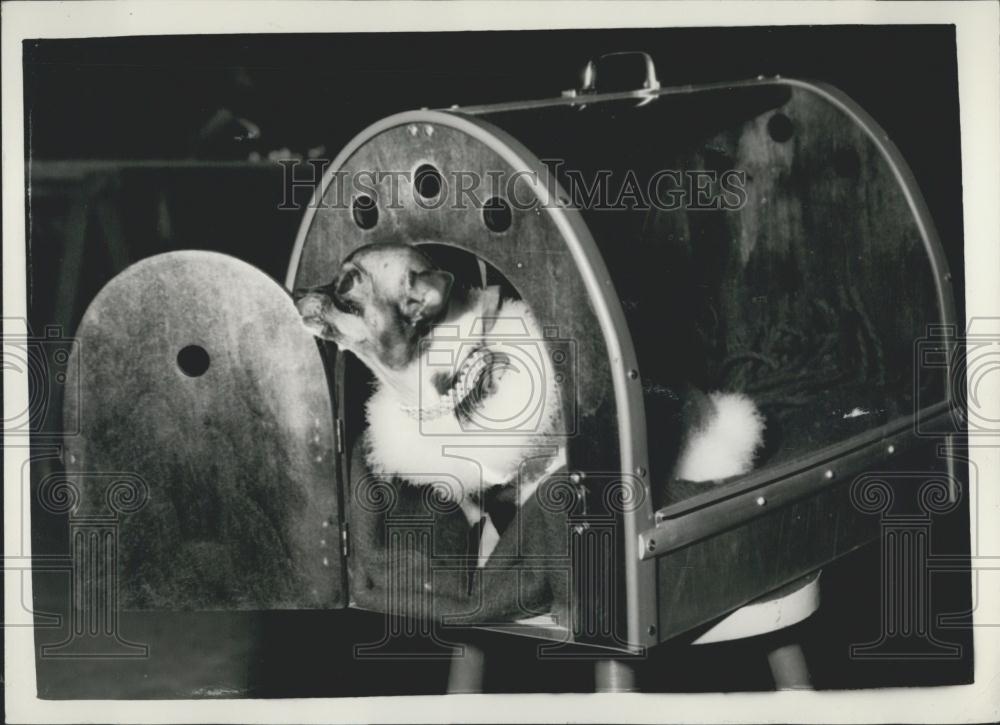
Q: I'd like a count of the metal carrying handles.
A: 1